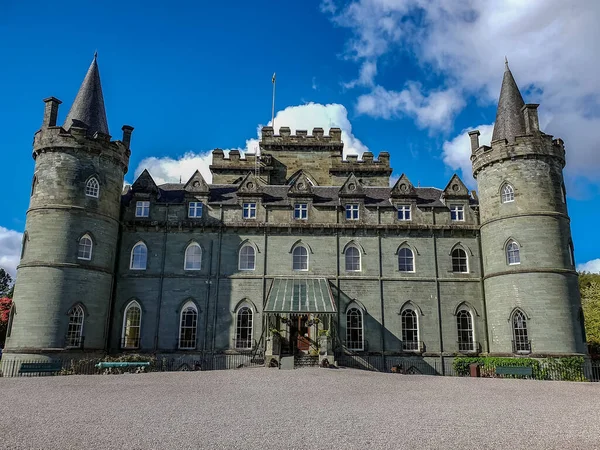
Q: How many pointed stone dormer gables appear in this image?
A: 7